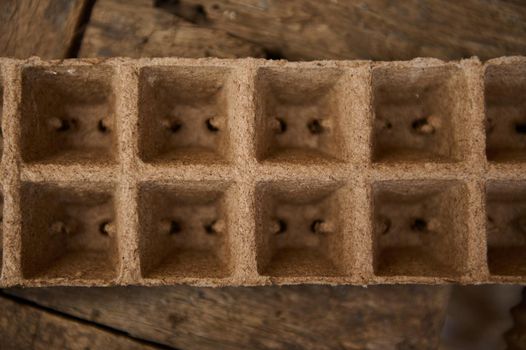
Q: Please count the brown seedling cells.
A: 10